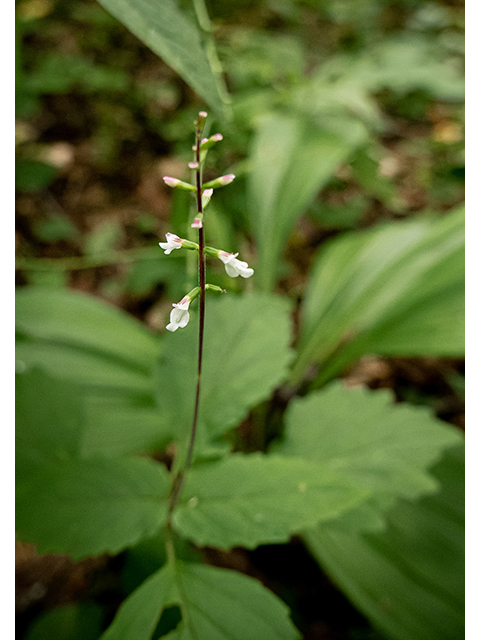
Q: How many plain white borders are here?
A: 2